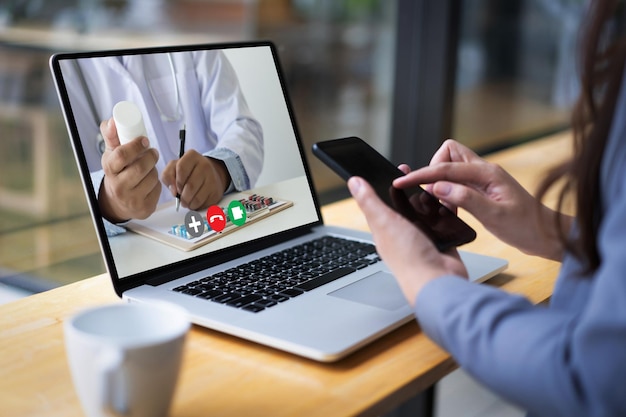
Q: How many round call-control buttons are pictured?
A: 3